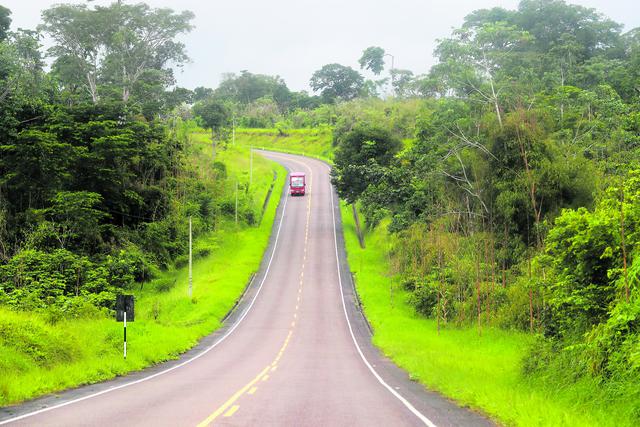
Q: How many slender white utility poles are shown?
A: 4